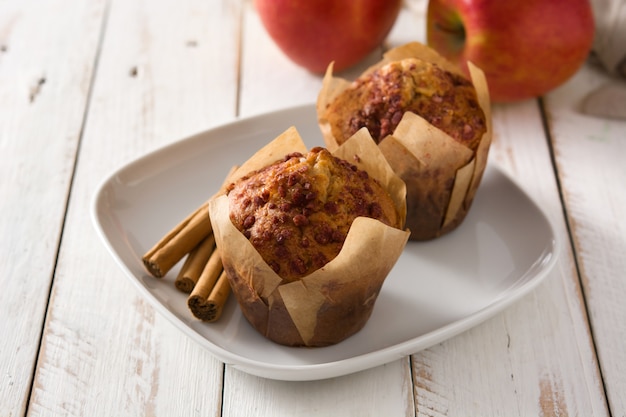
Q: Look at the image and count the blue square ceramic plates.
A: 0